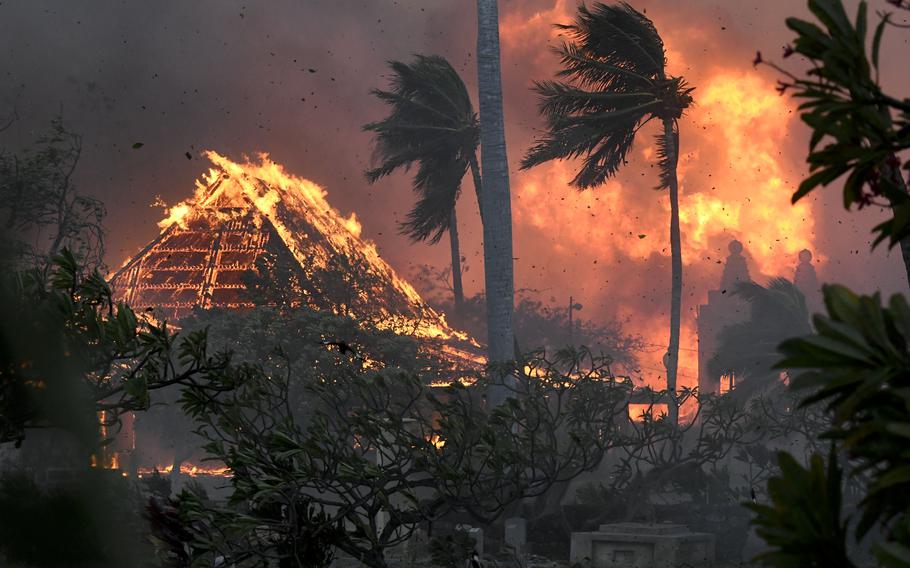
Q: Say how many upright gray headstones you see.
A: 2